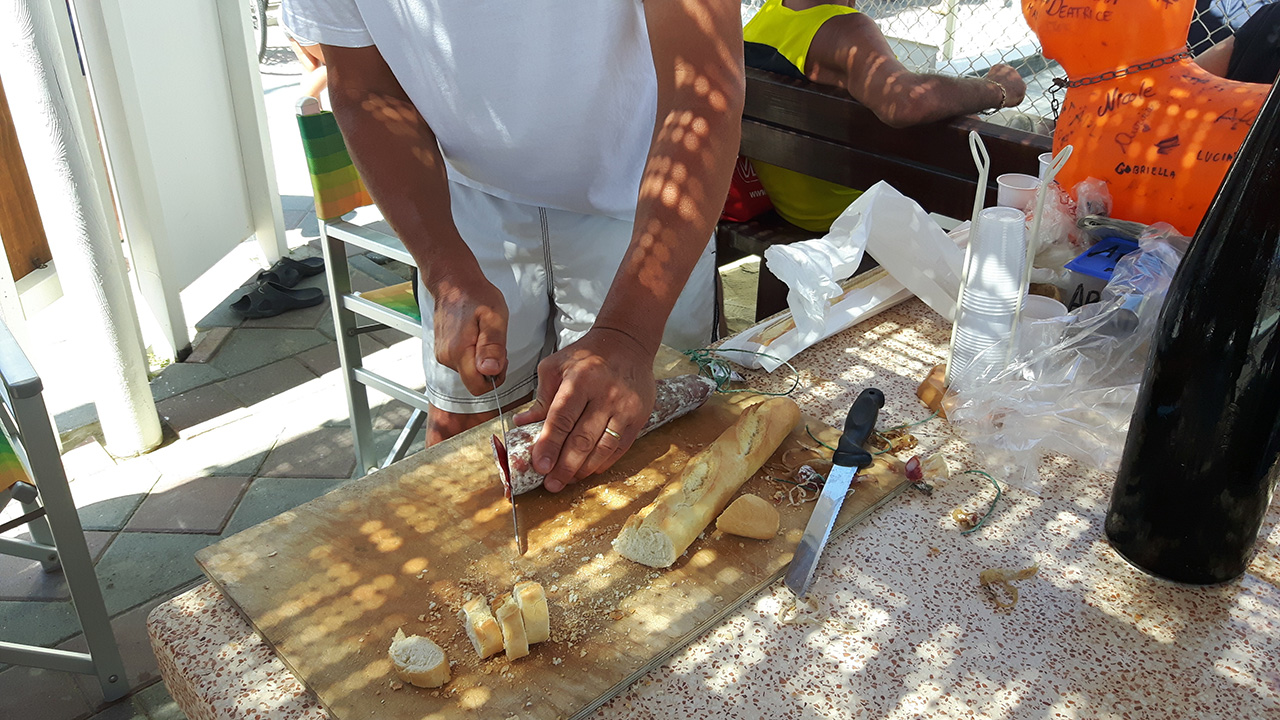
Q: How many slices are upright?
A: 3